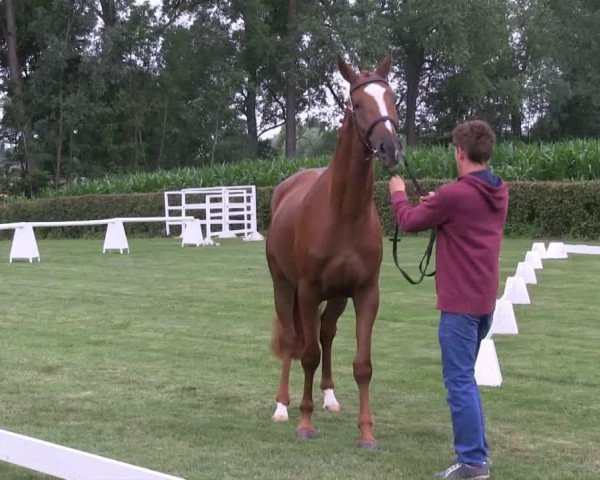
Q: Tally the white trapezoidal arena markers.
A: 10